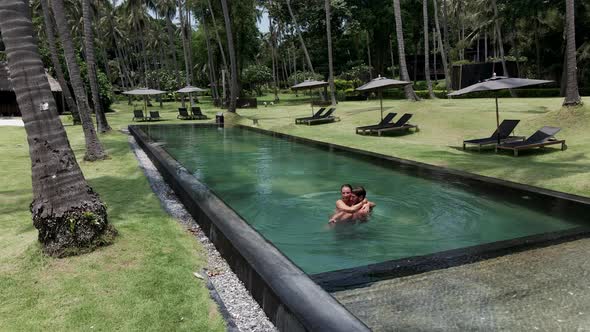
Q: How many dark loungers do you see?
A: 10